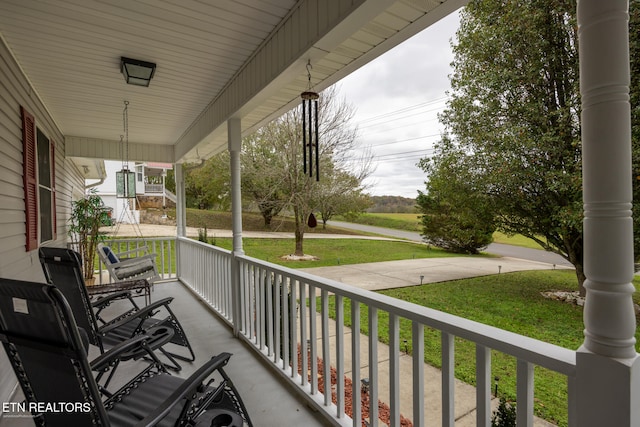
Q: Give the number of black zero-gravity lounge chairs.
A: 2